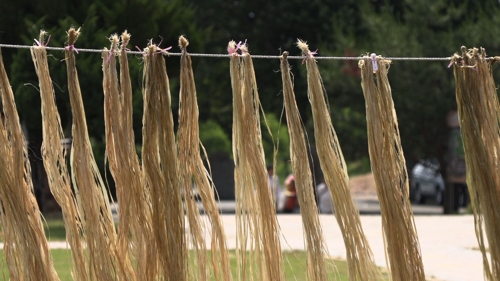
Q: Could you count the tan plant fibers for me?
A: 11